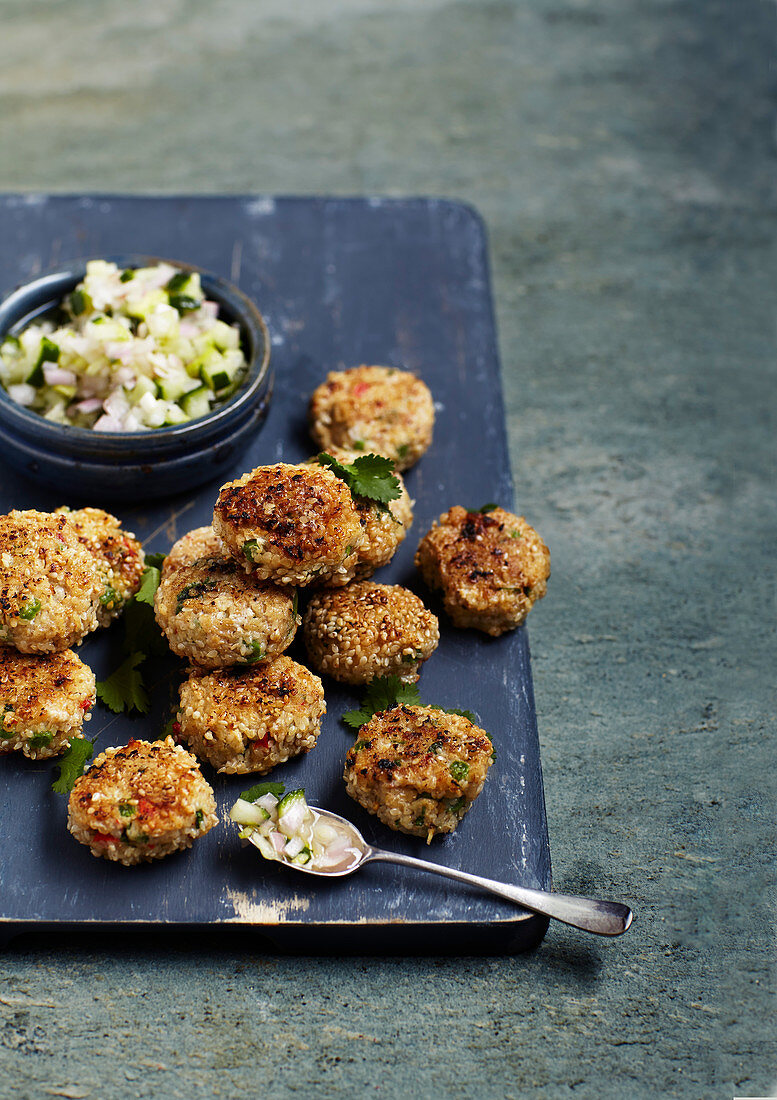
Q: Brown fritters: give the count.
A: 13